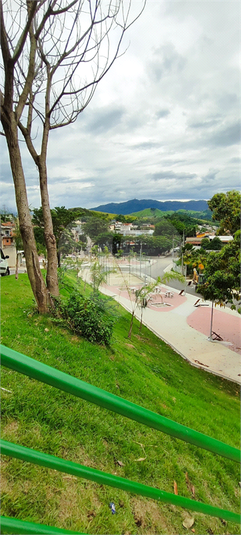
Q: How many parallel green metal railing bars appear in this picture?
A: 3